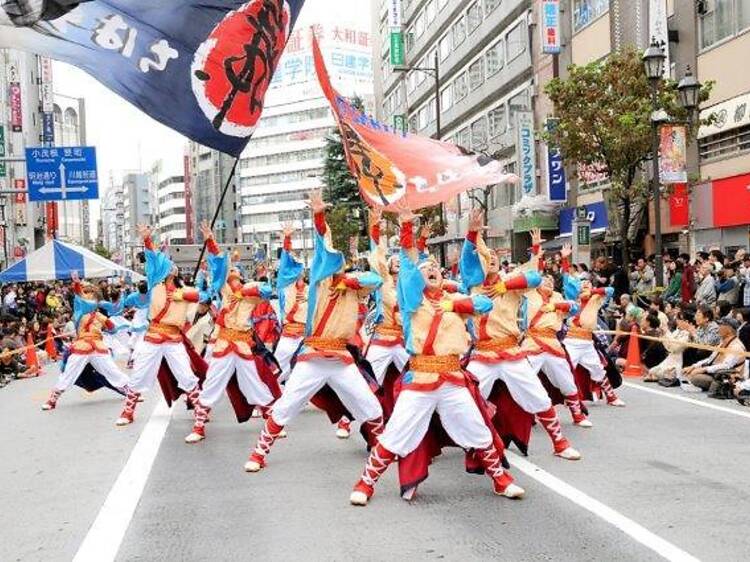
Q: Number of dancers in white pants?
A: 10